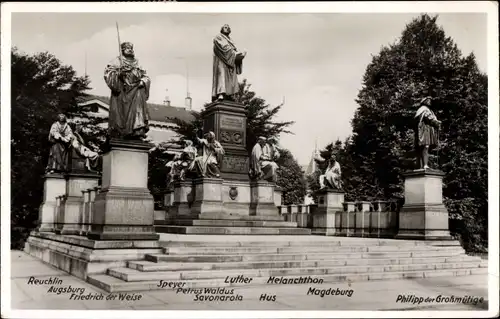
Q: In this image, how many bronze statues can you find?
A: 11